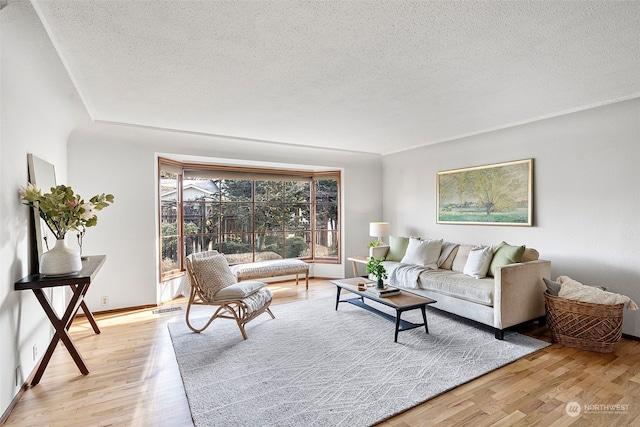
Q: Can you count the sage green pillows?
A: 2